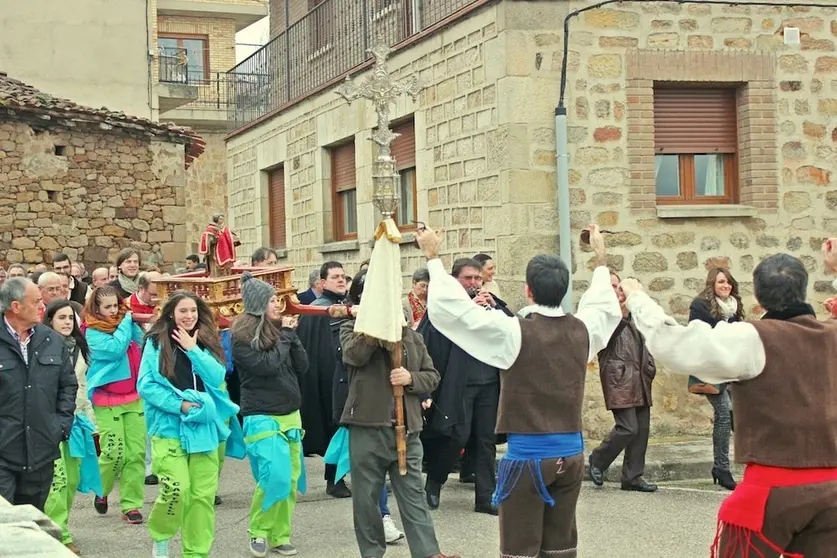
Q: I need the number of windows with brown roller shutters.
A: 4